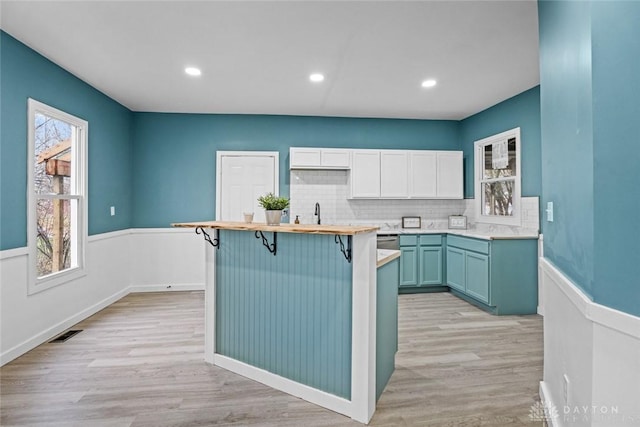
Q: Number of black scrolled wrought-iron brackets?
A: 3